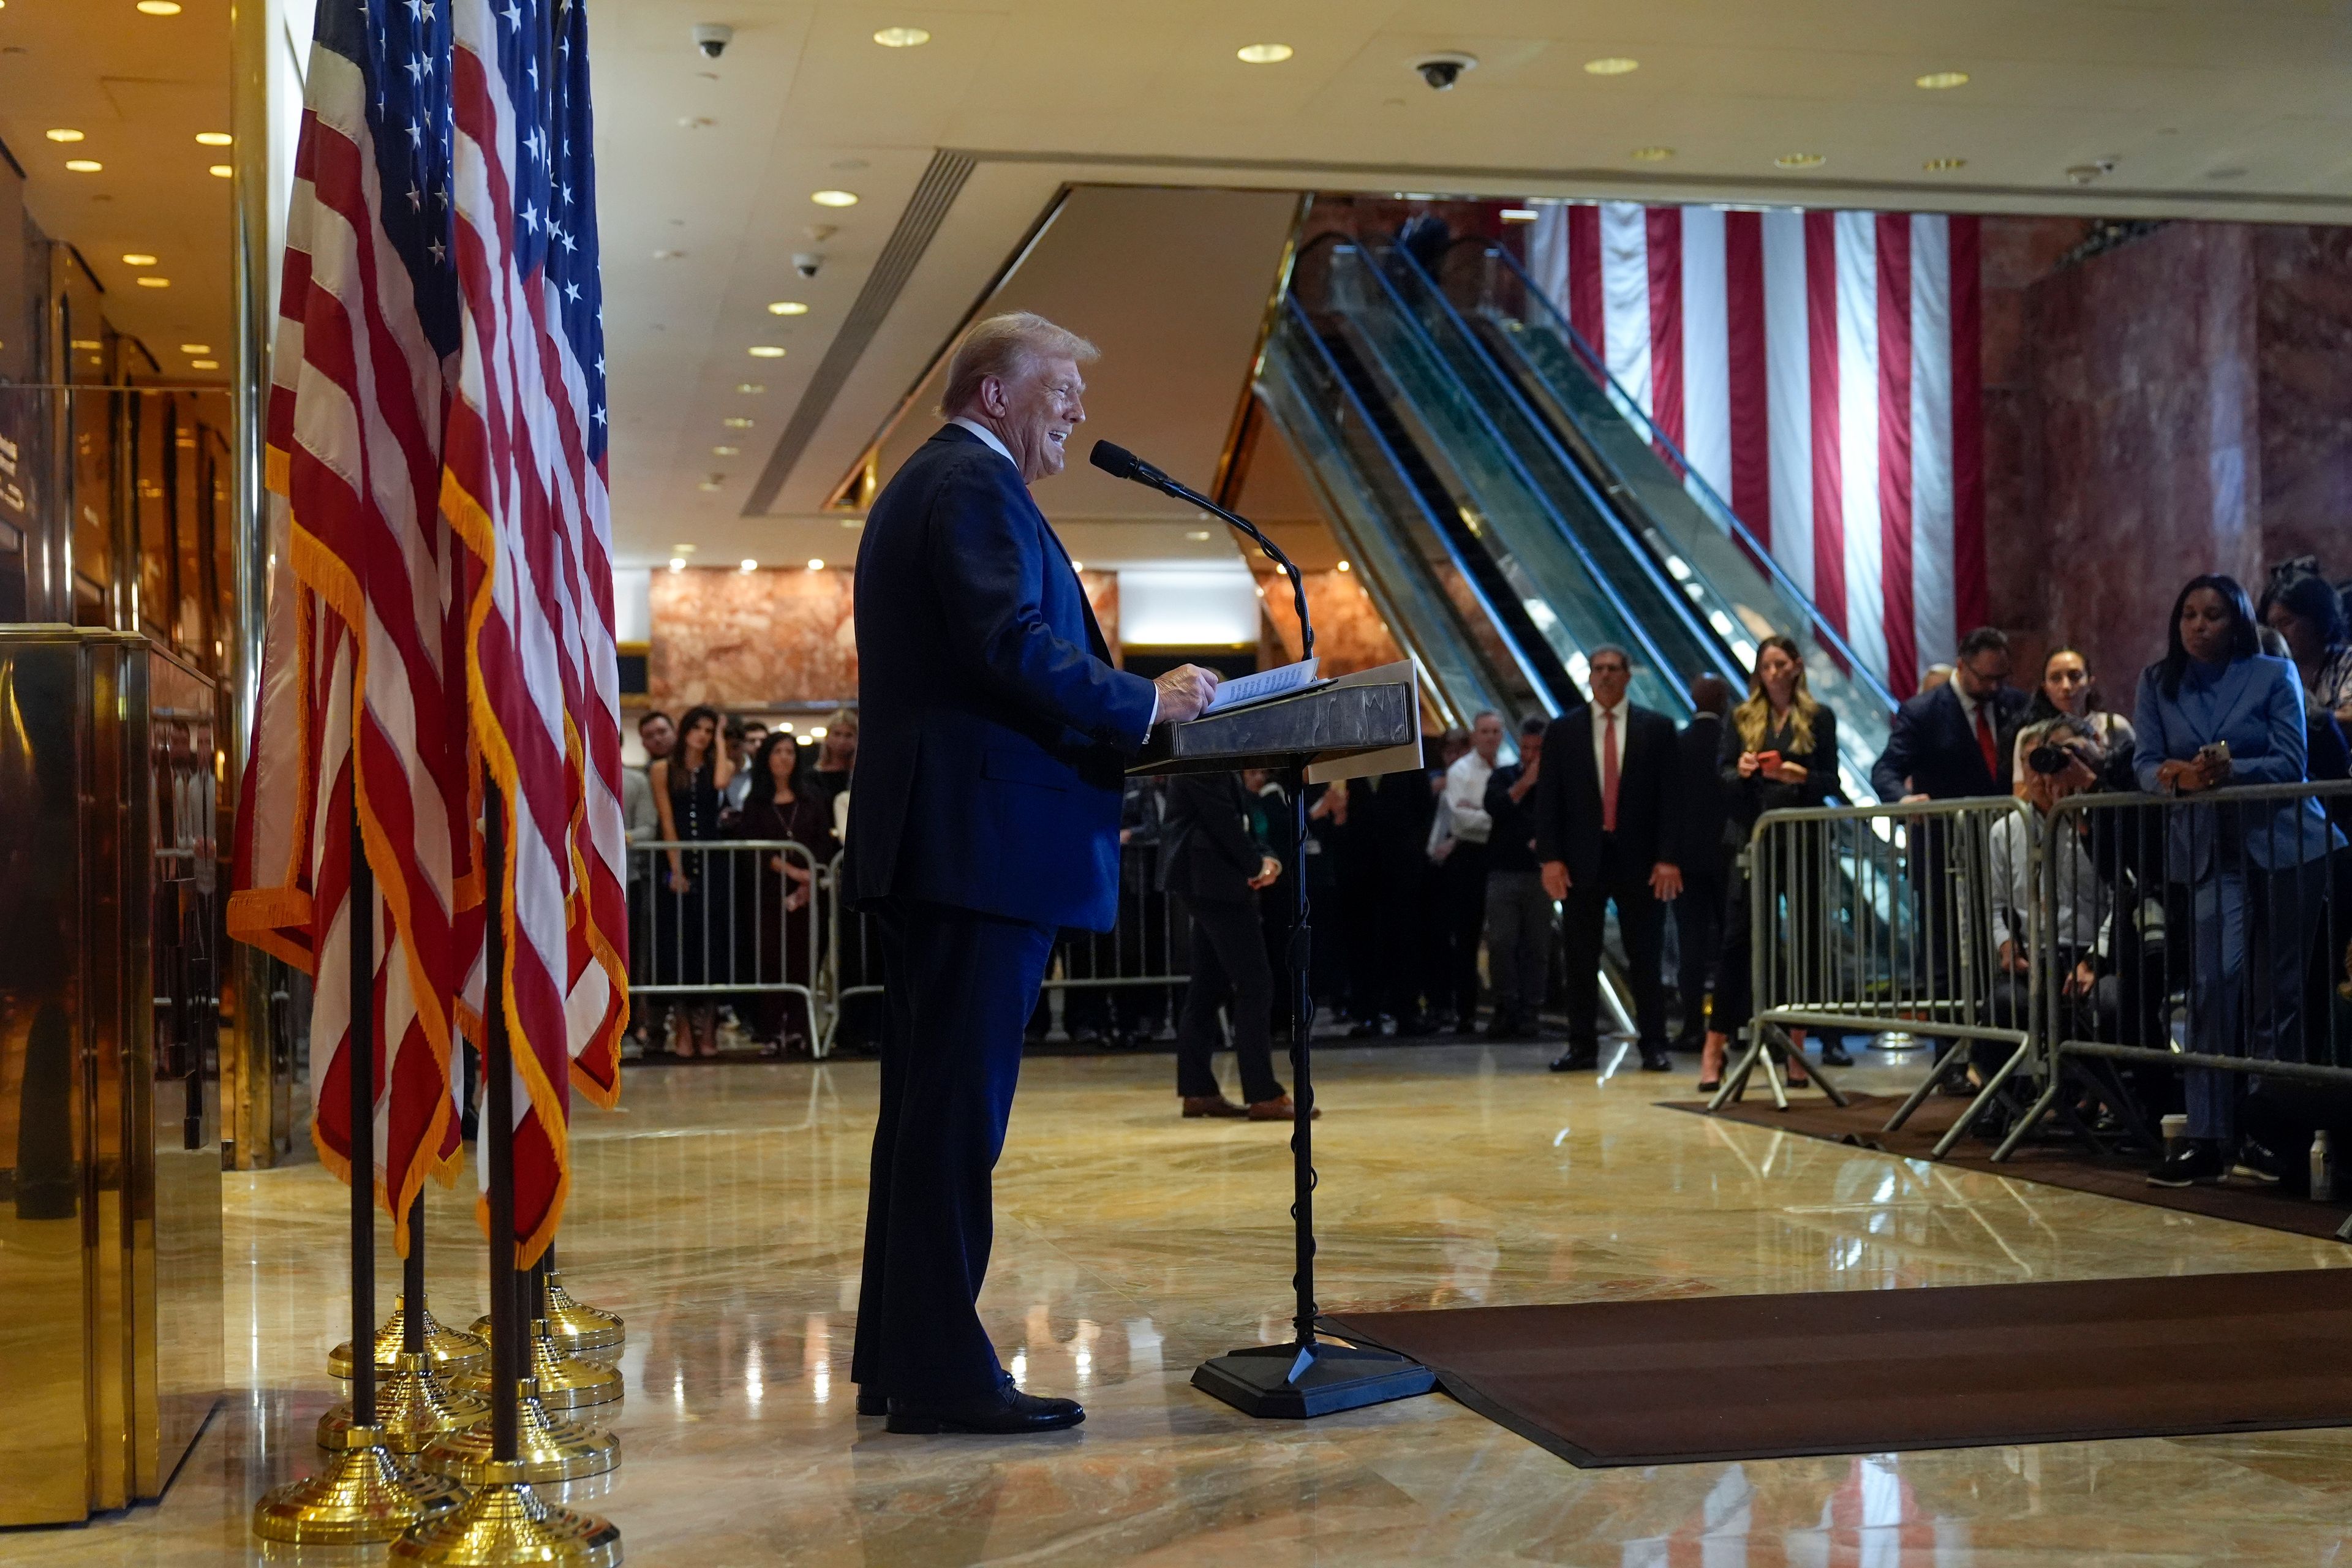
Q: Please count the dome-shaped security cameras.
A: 3